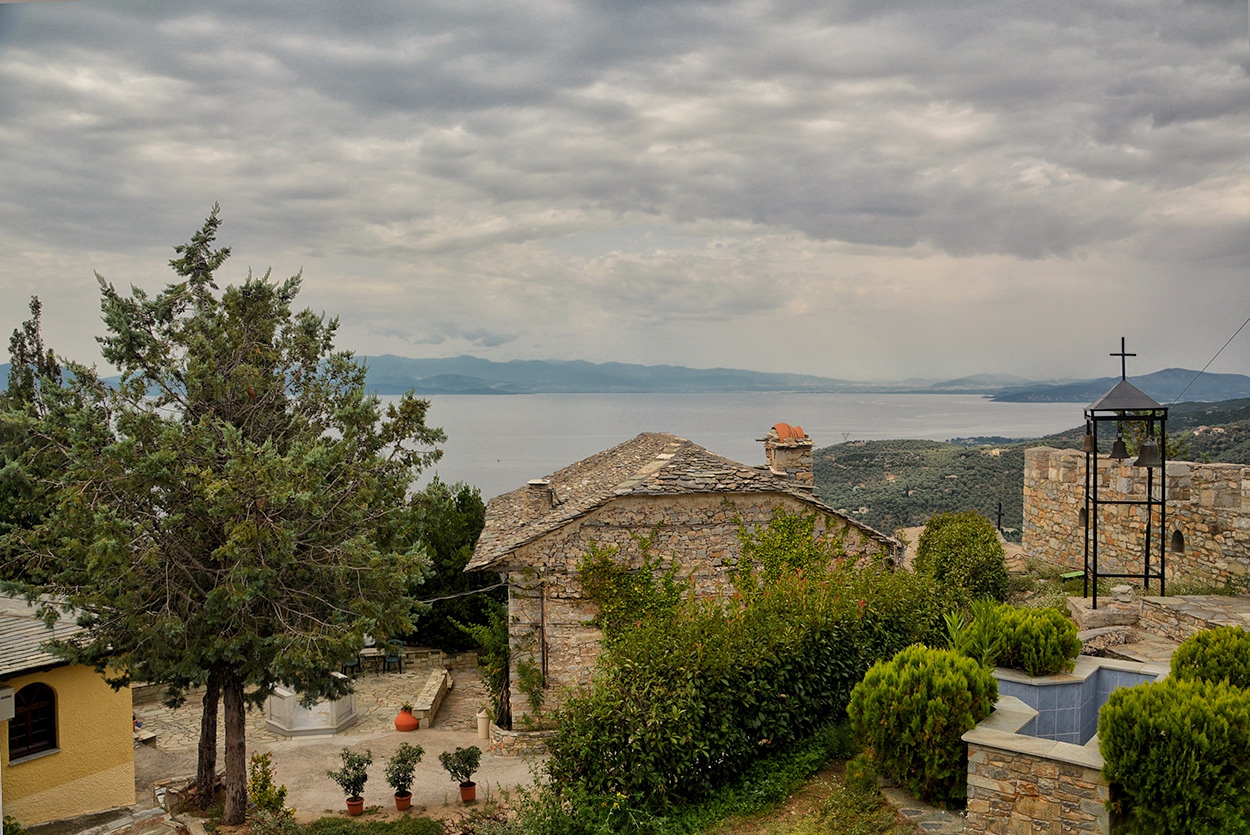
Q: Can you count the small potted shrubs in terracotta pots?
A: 3